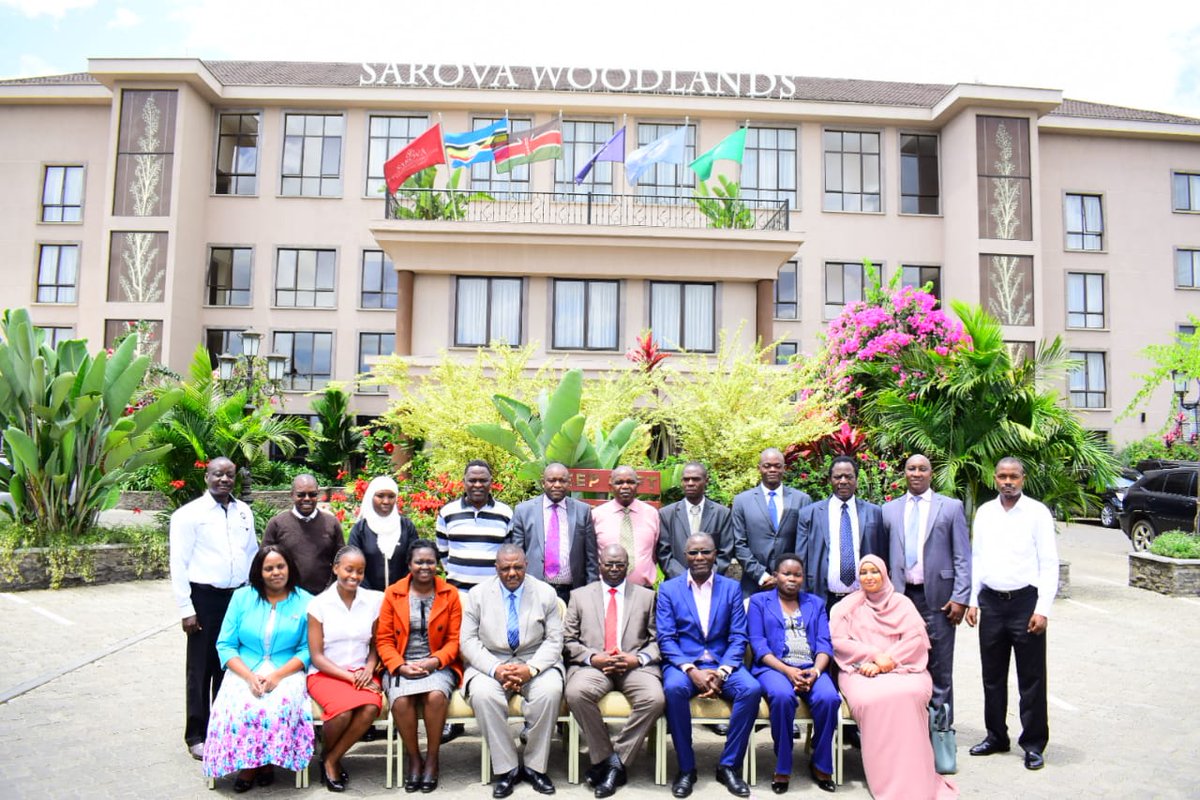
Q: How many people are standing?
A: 11